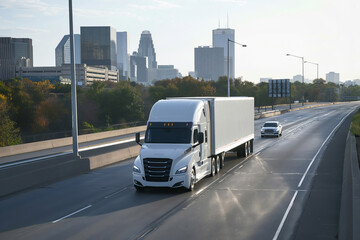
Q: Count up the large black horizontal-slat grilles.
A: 1